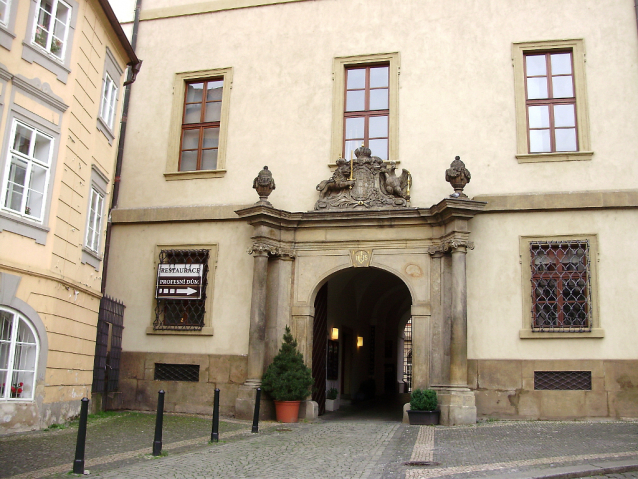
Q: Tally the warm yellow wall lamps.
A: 2